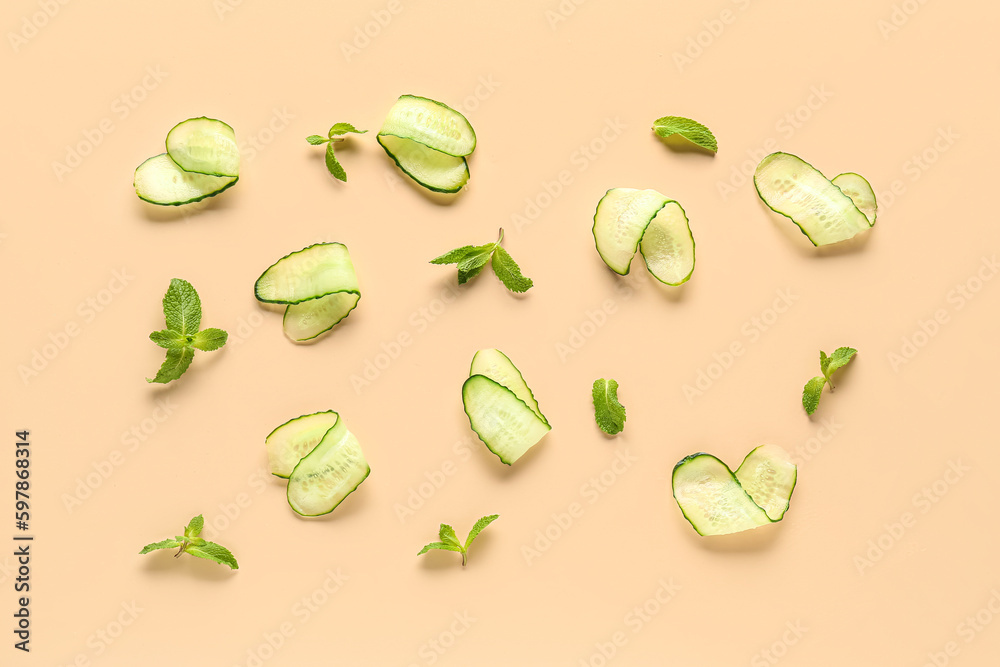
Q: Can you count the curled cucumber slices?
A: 8